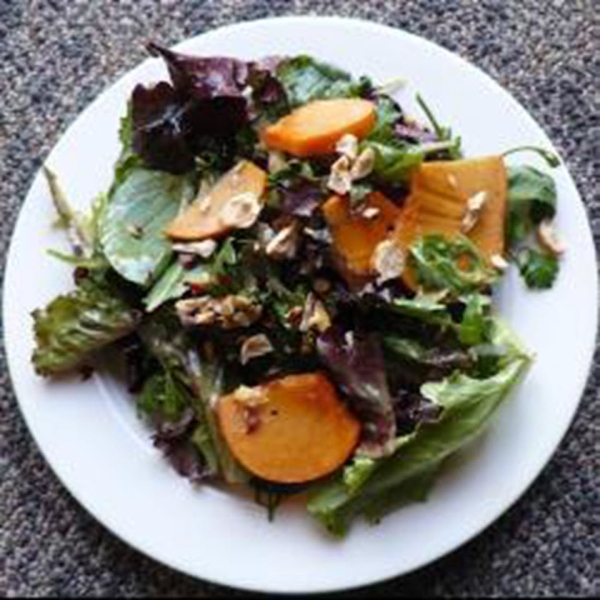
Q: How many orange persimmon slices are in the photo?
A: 5